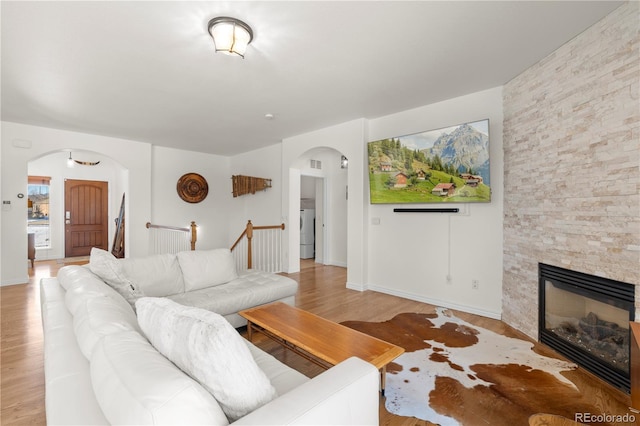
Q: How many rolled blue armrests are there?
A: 0